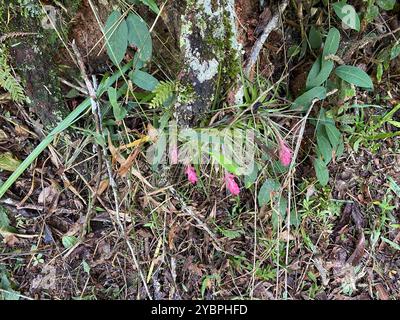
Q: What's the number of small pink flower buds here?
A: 4